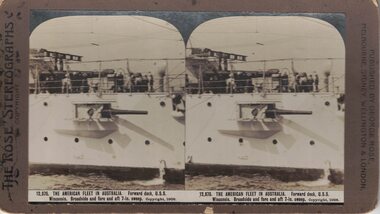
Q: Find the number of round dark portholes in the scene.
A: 12